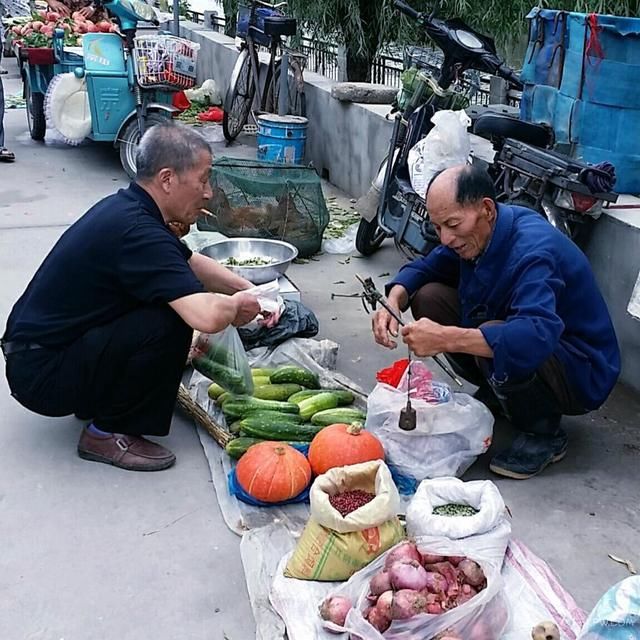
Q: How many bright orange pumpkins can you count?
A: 2